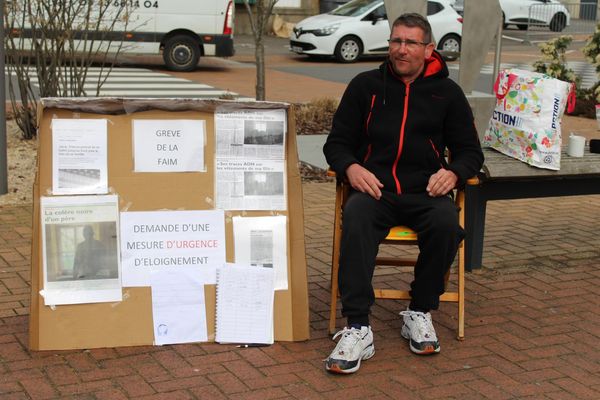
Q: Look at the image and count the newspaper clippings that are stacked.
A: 2